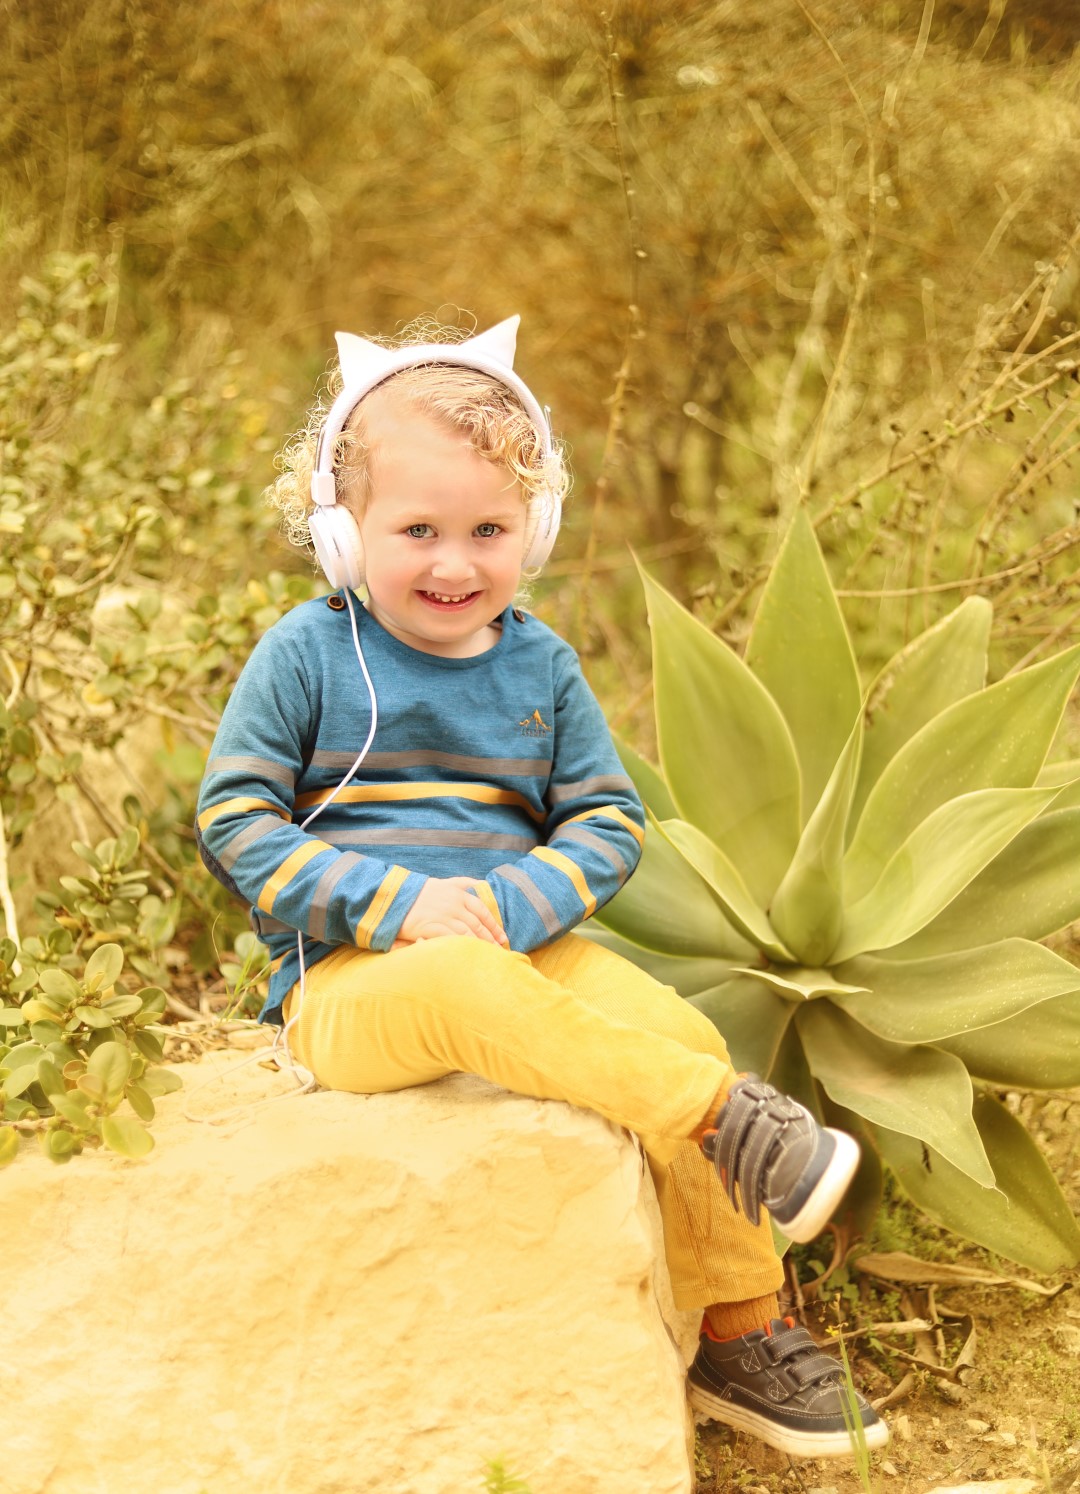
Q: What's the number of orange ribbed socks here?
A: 2